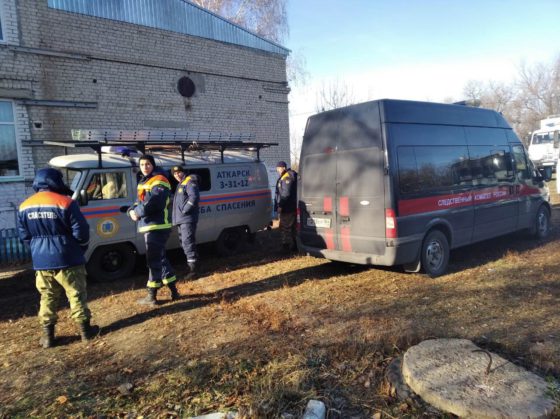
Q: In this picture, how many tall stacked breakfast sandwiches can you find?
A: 0